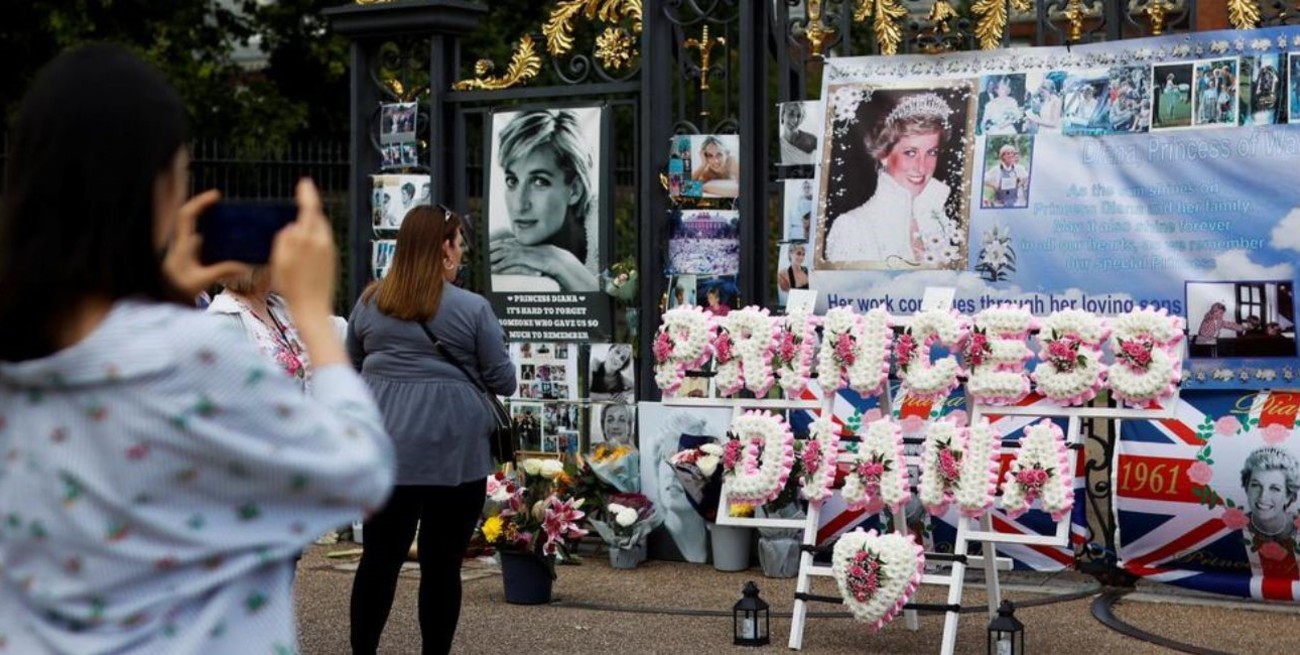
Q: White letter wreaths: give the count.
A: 13